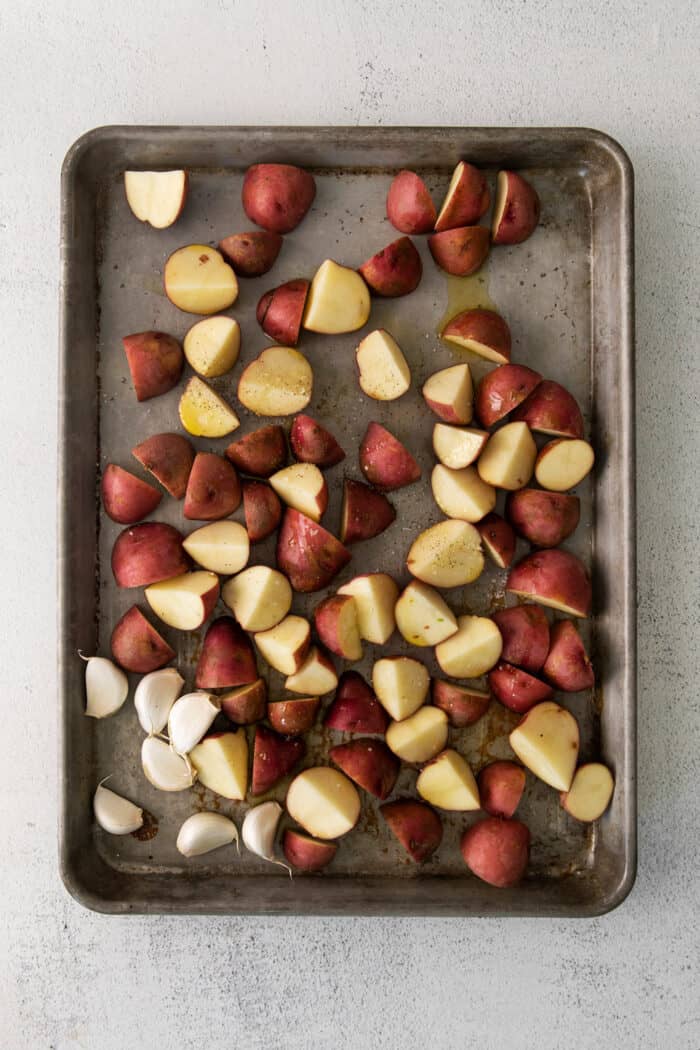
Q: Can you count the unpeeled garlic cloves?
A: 7